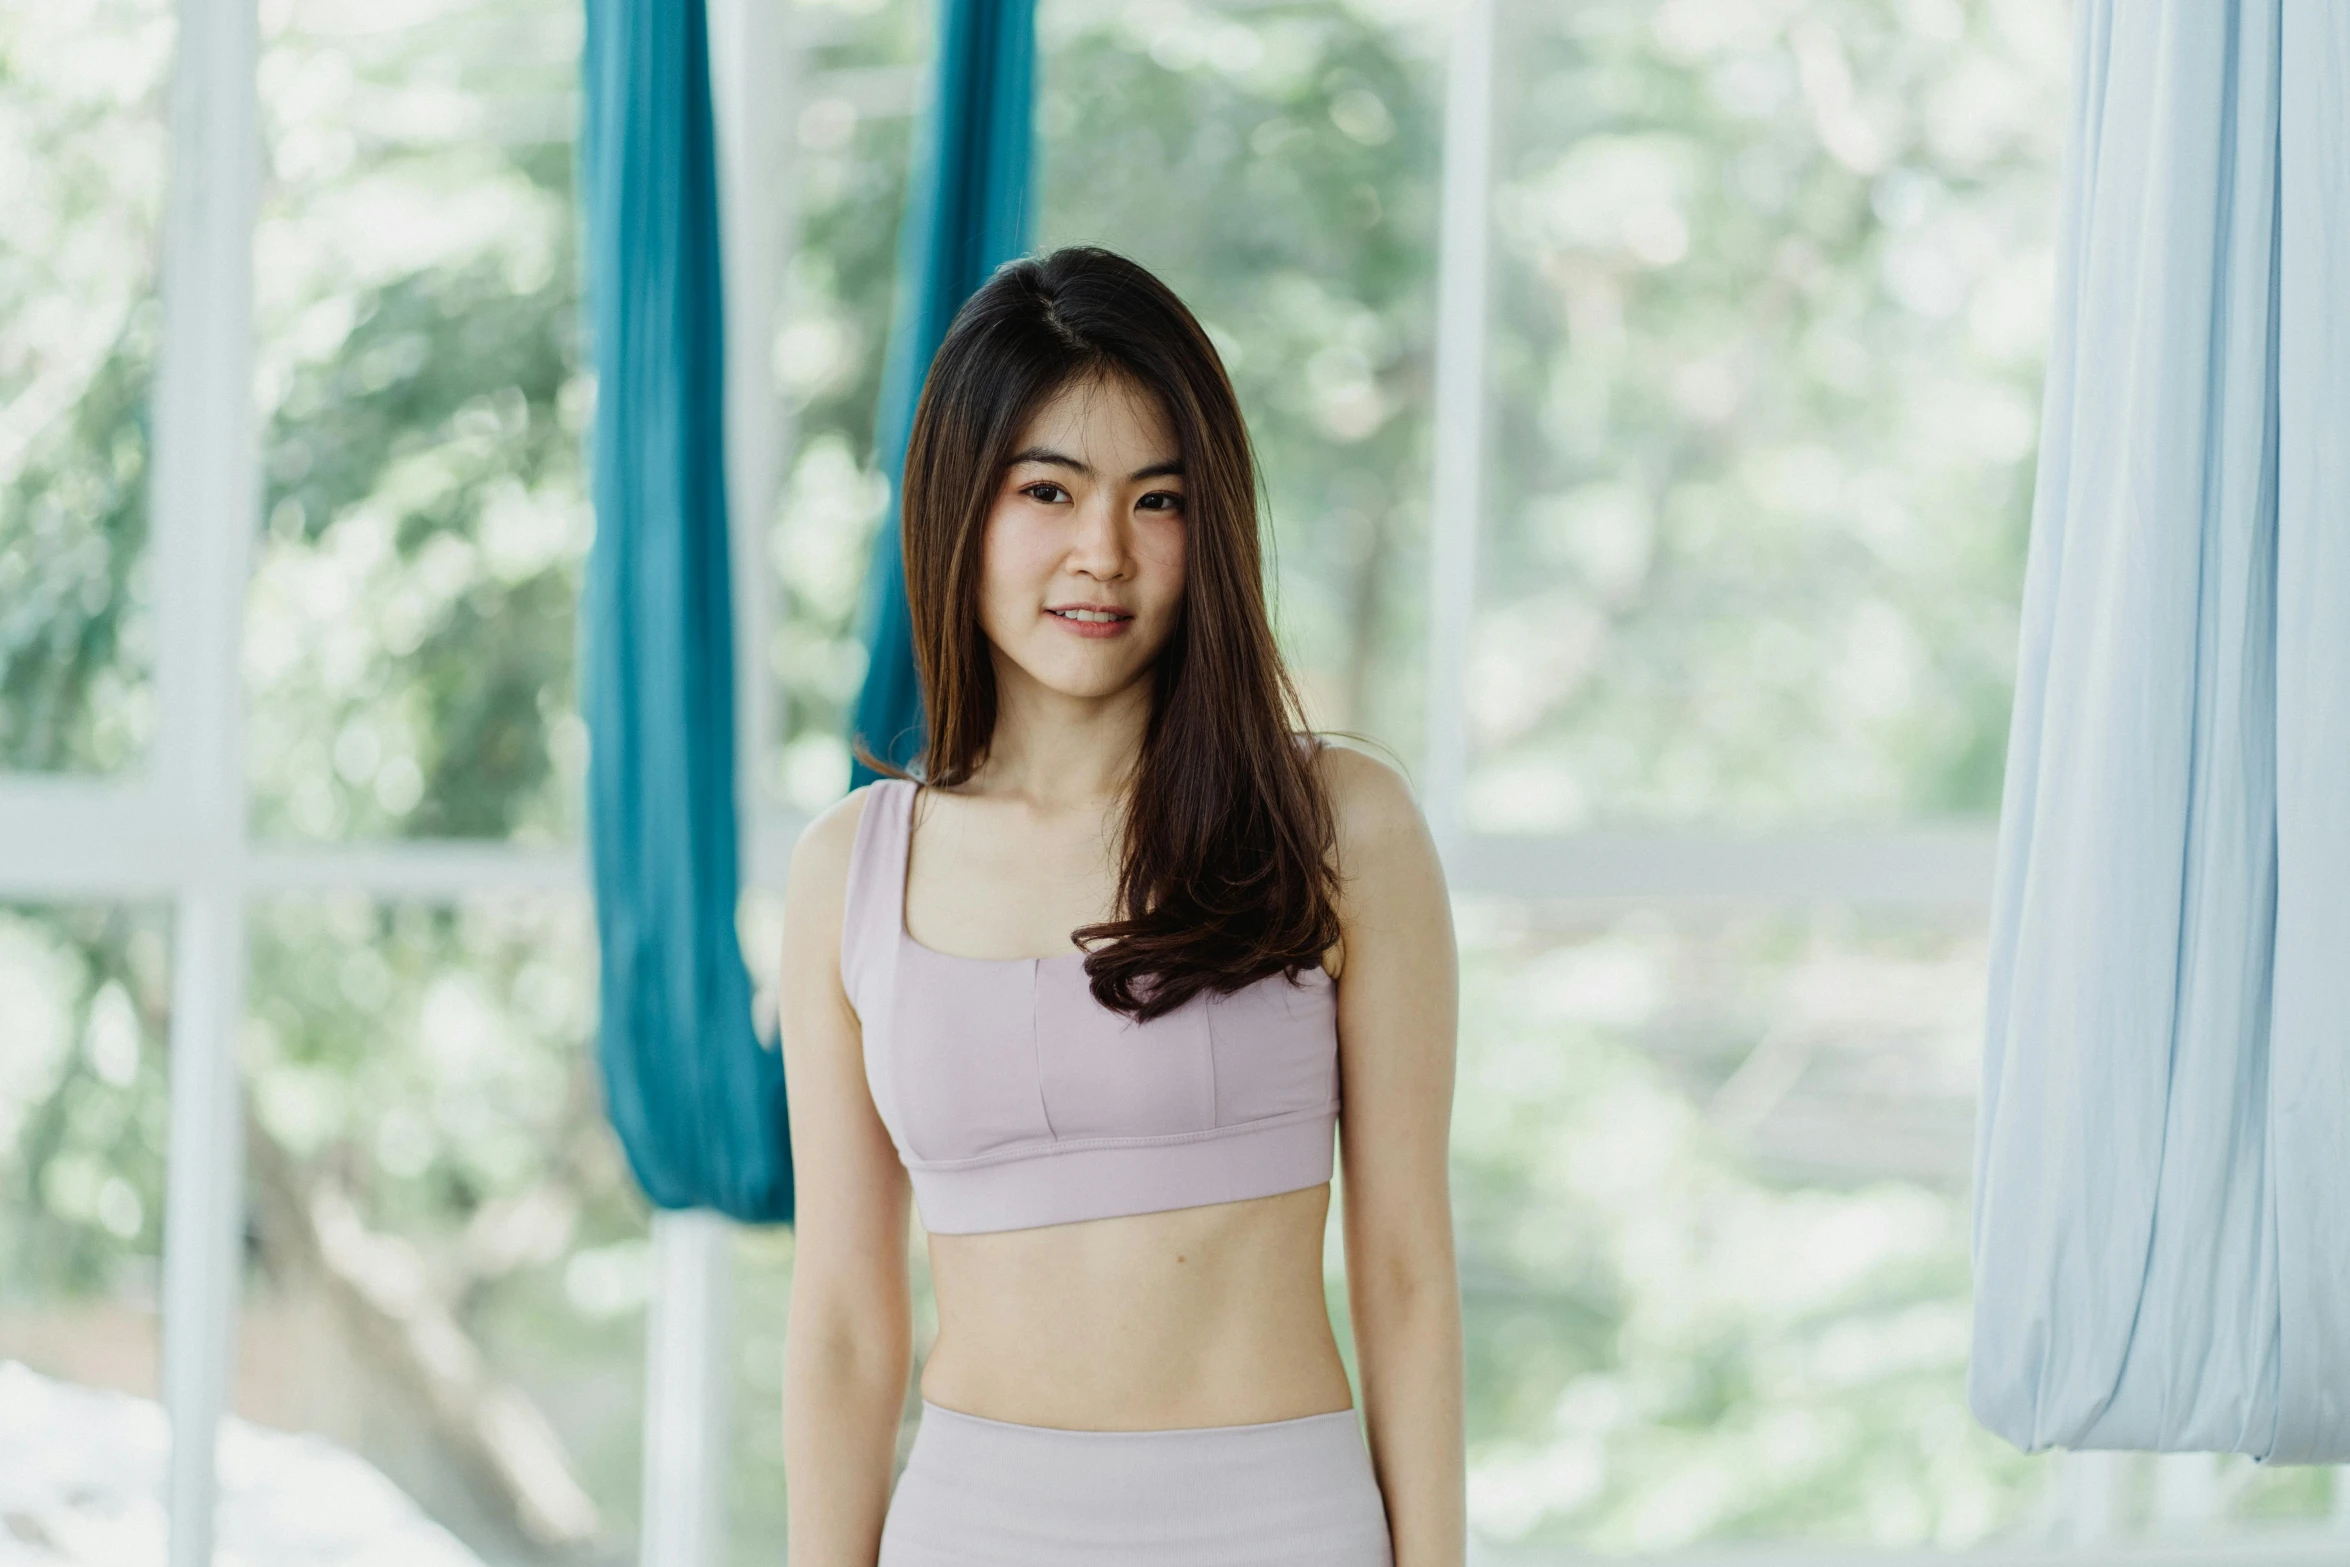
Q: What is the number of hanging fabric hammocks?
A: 2